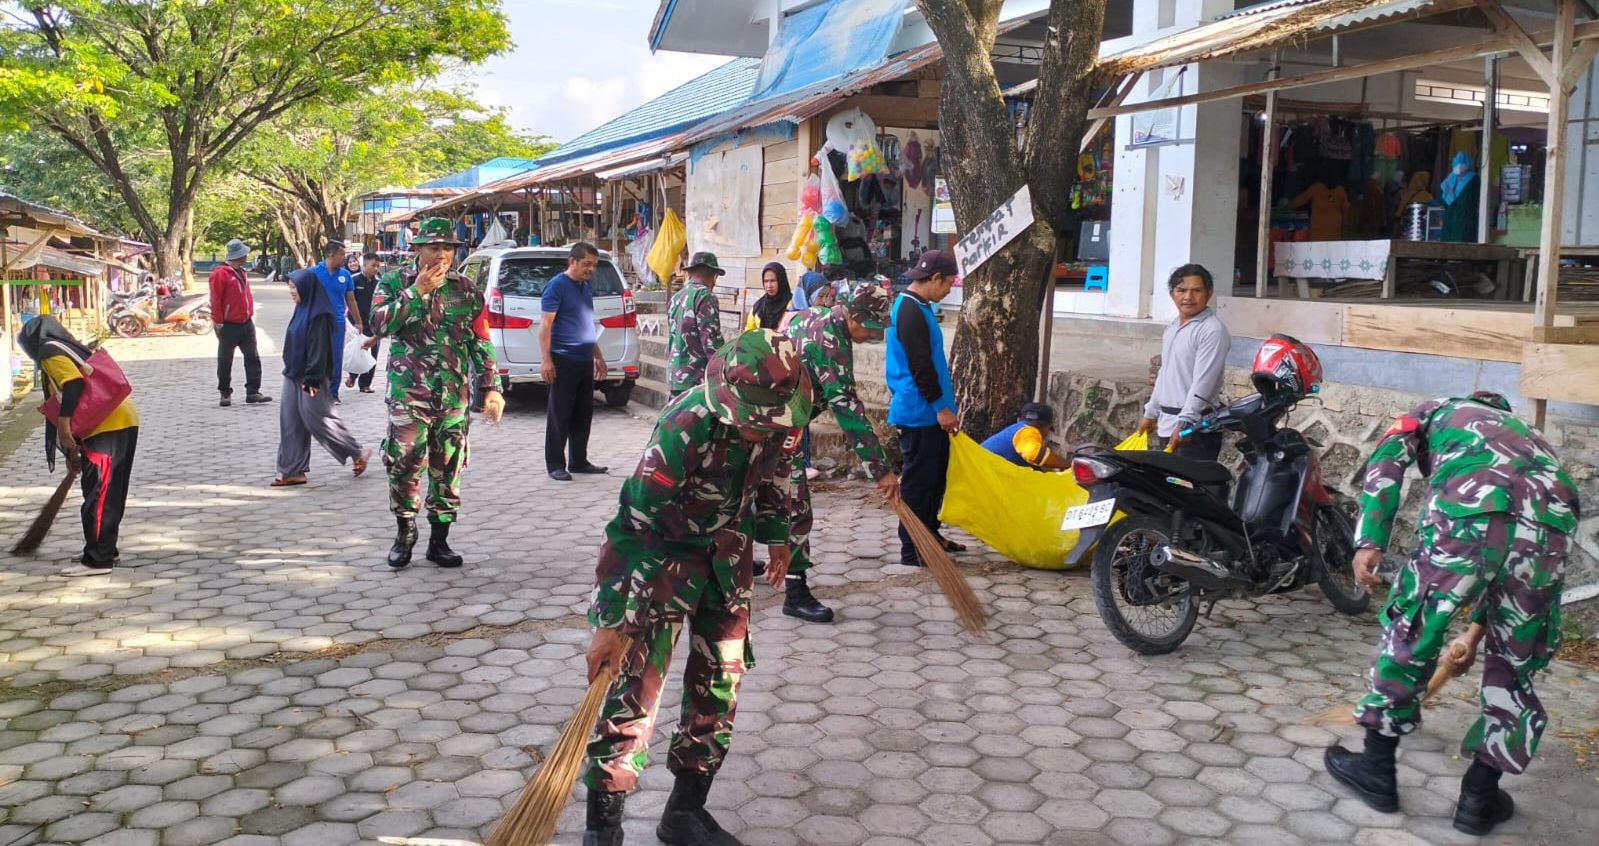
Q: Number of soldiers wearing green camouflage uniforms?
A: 5